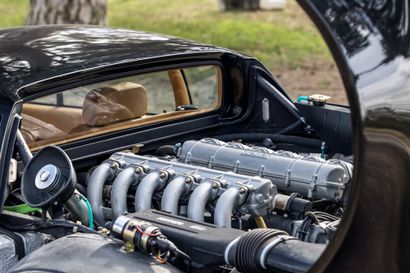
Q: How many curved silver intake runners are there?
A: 6